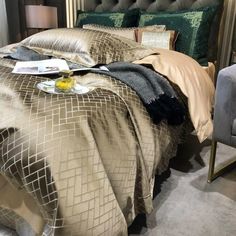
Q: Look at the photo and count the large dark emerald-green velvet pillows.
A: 2